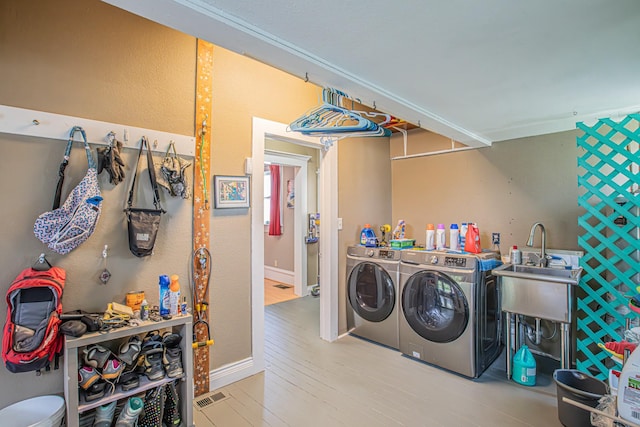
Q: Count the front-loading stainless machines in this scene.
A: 2